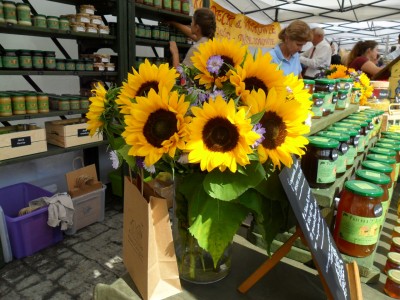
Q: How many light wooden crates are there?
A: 2